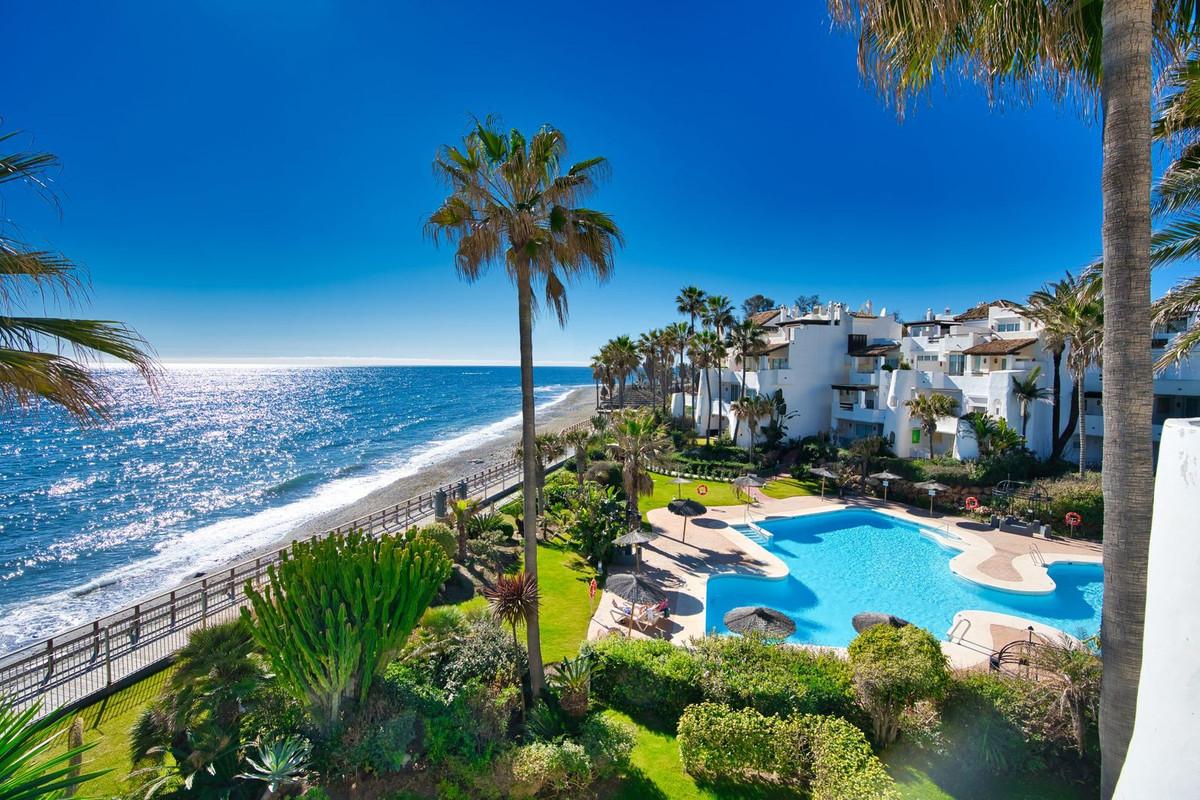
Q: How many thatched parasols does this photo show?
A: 10